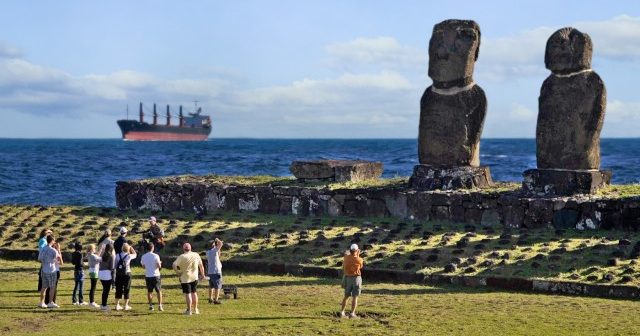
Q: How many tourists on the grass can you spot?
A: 14